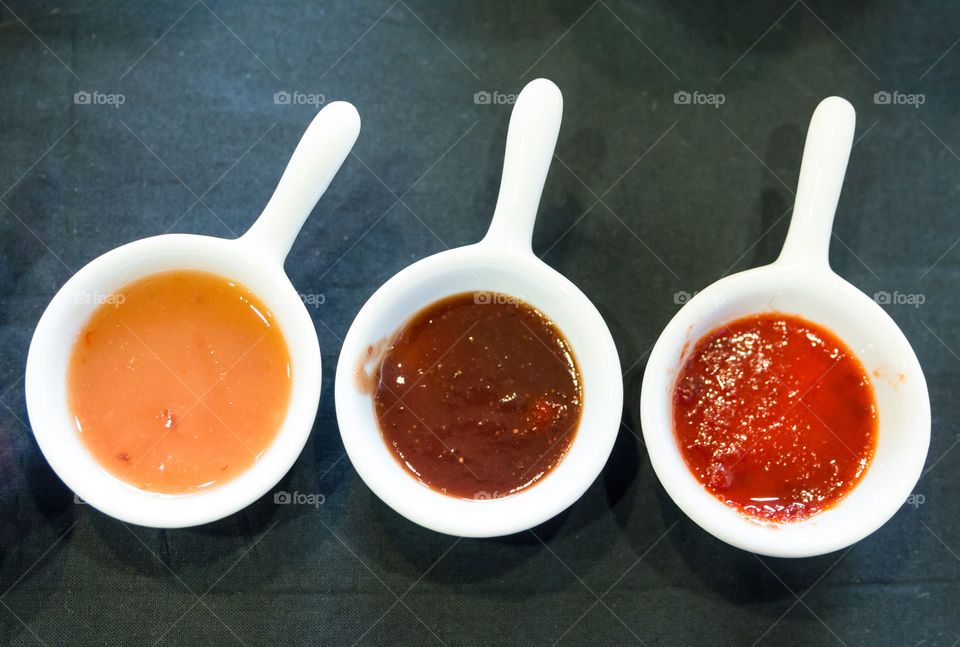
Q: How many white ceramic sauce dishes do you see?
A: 3